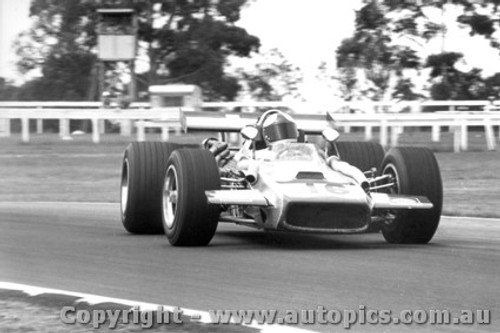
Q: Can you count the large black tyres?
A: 4